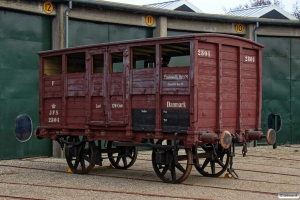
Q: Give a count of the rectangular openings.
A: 6